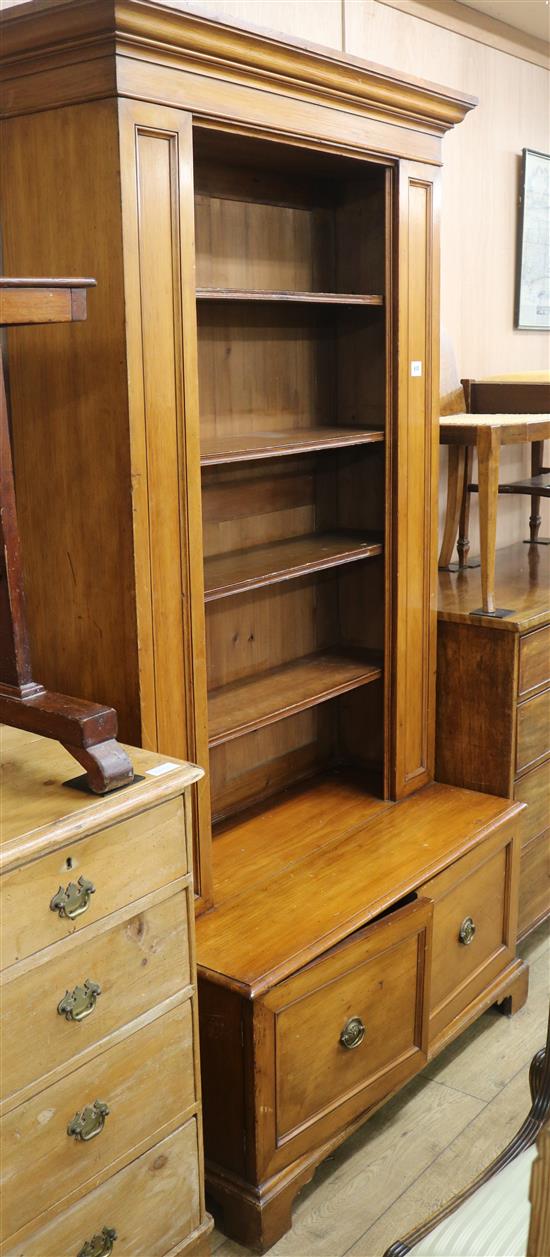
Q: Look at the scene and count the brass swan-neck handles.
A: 4